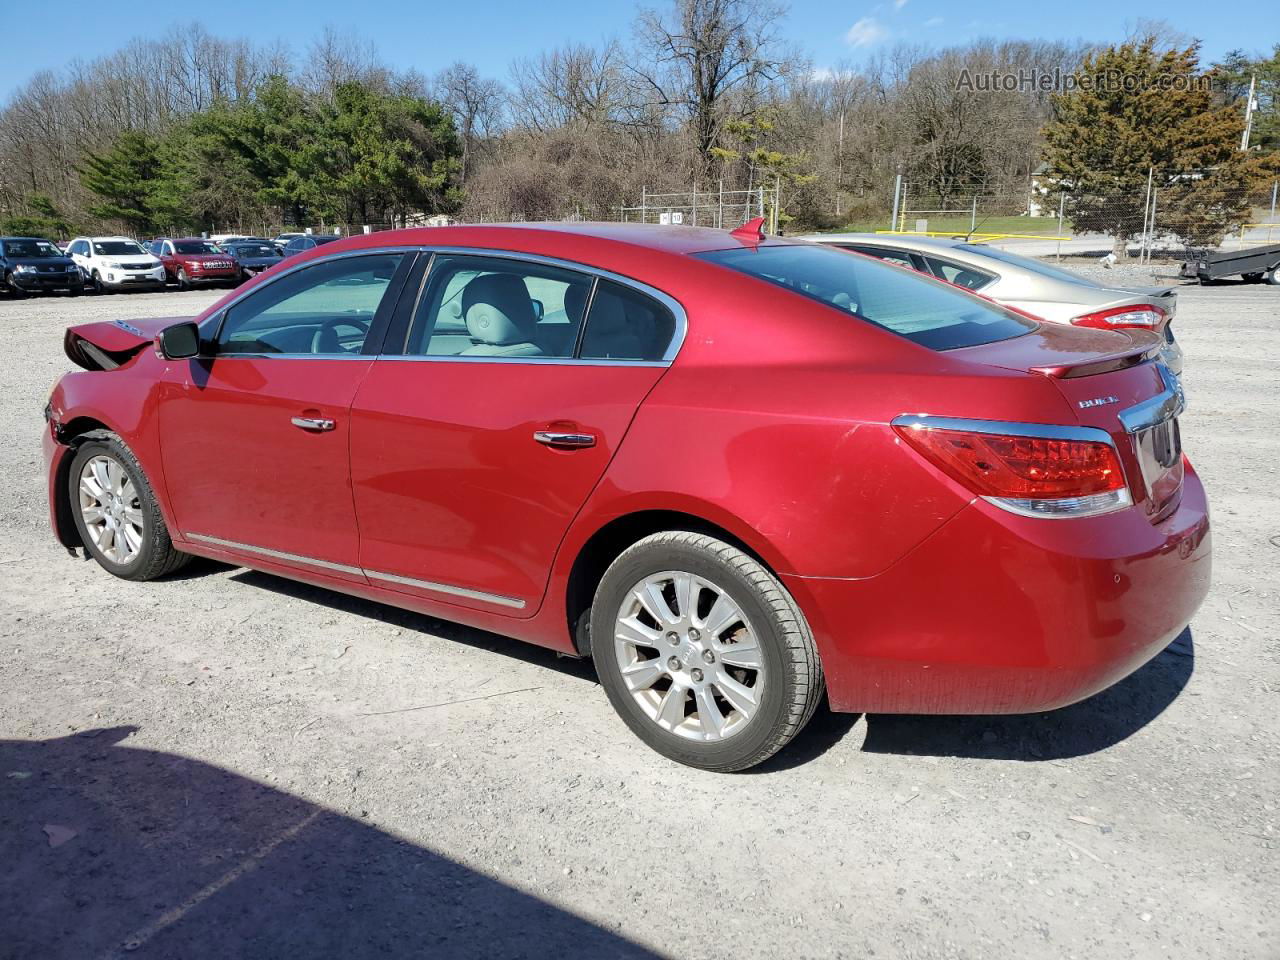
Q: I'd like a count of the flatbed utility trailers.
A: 1